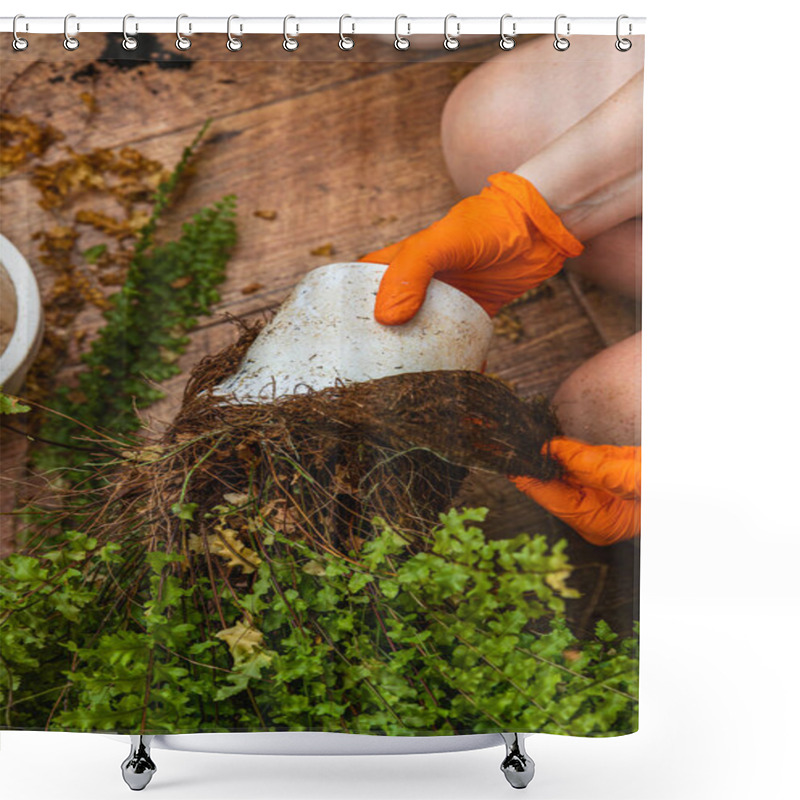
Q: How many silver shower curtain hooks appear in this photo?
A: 12